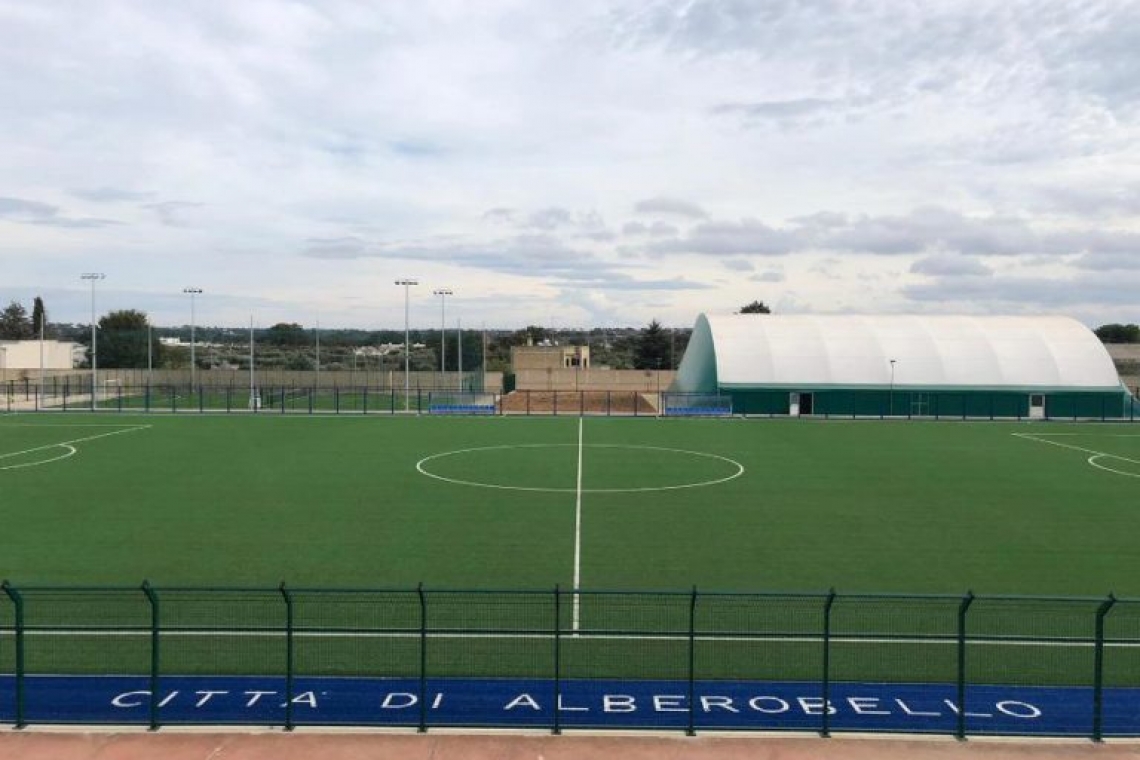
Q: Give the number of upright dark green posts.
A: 9